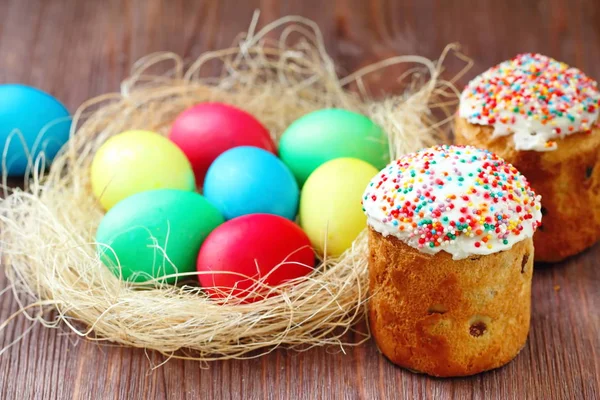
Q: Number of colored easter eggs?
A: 8